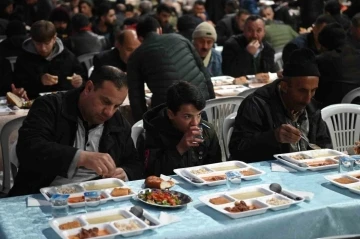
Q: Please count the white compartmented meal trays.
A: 6